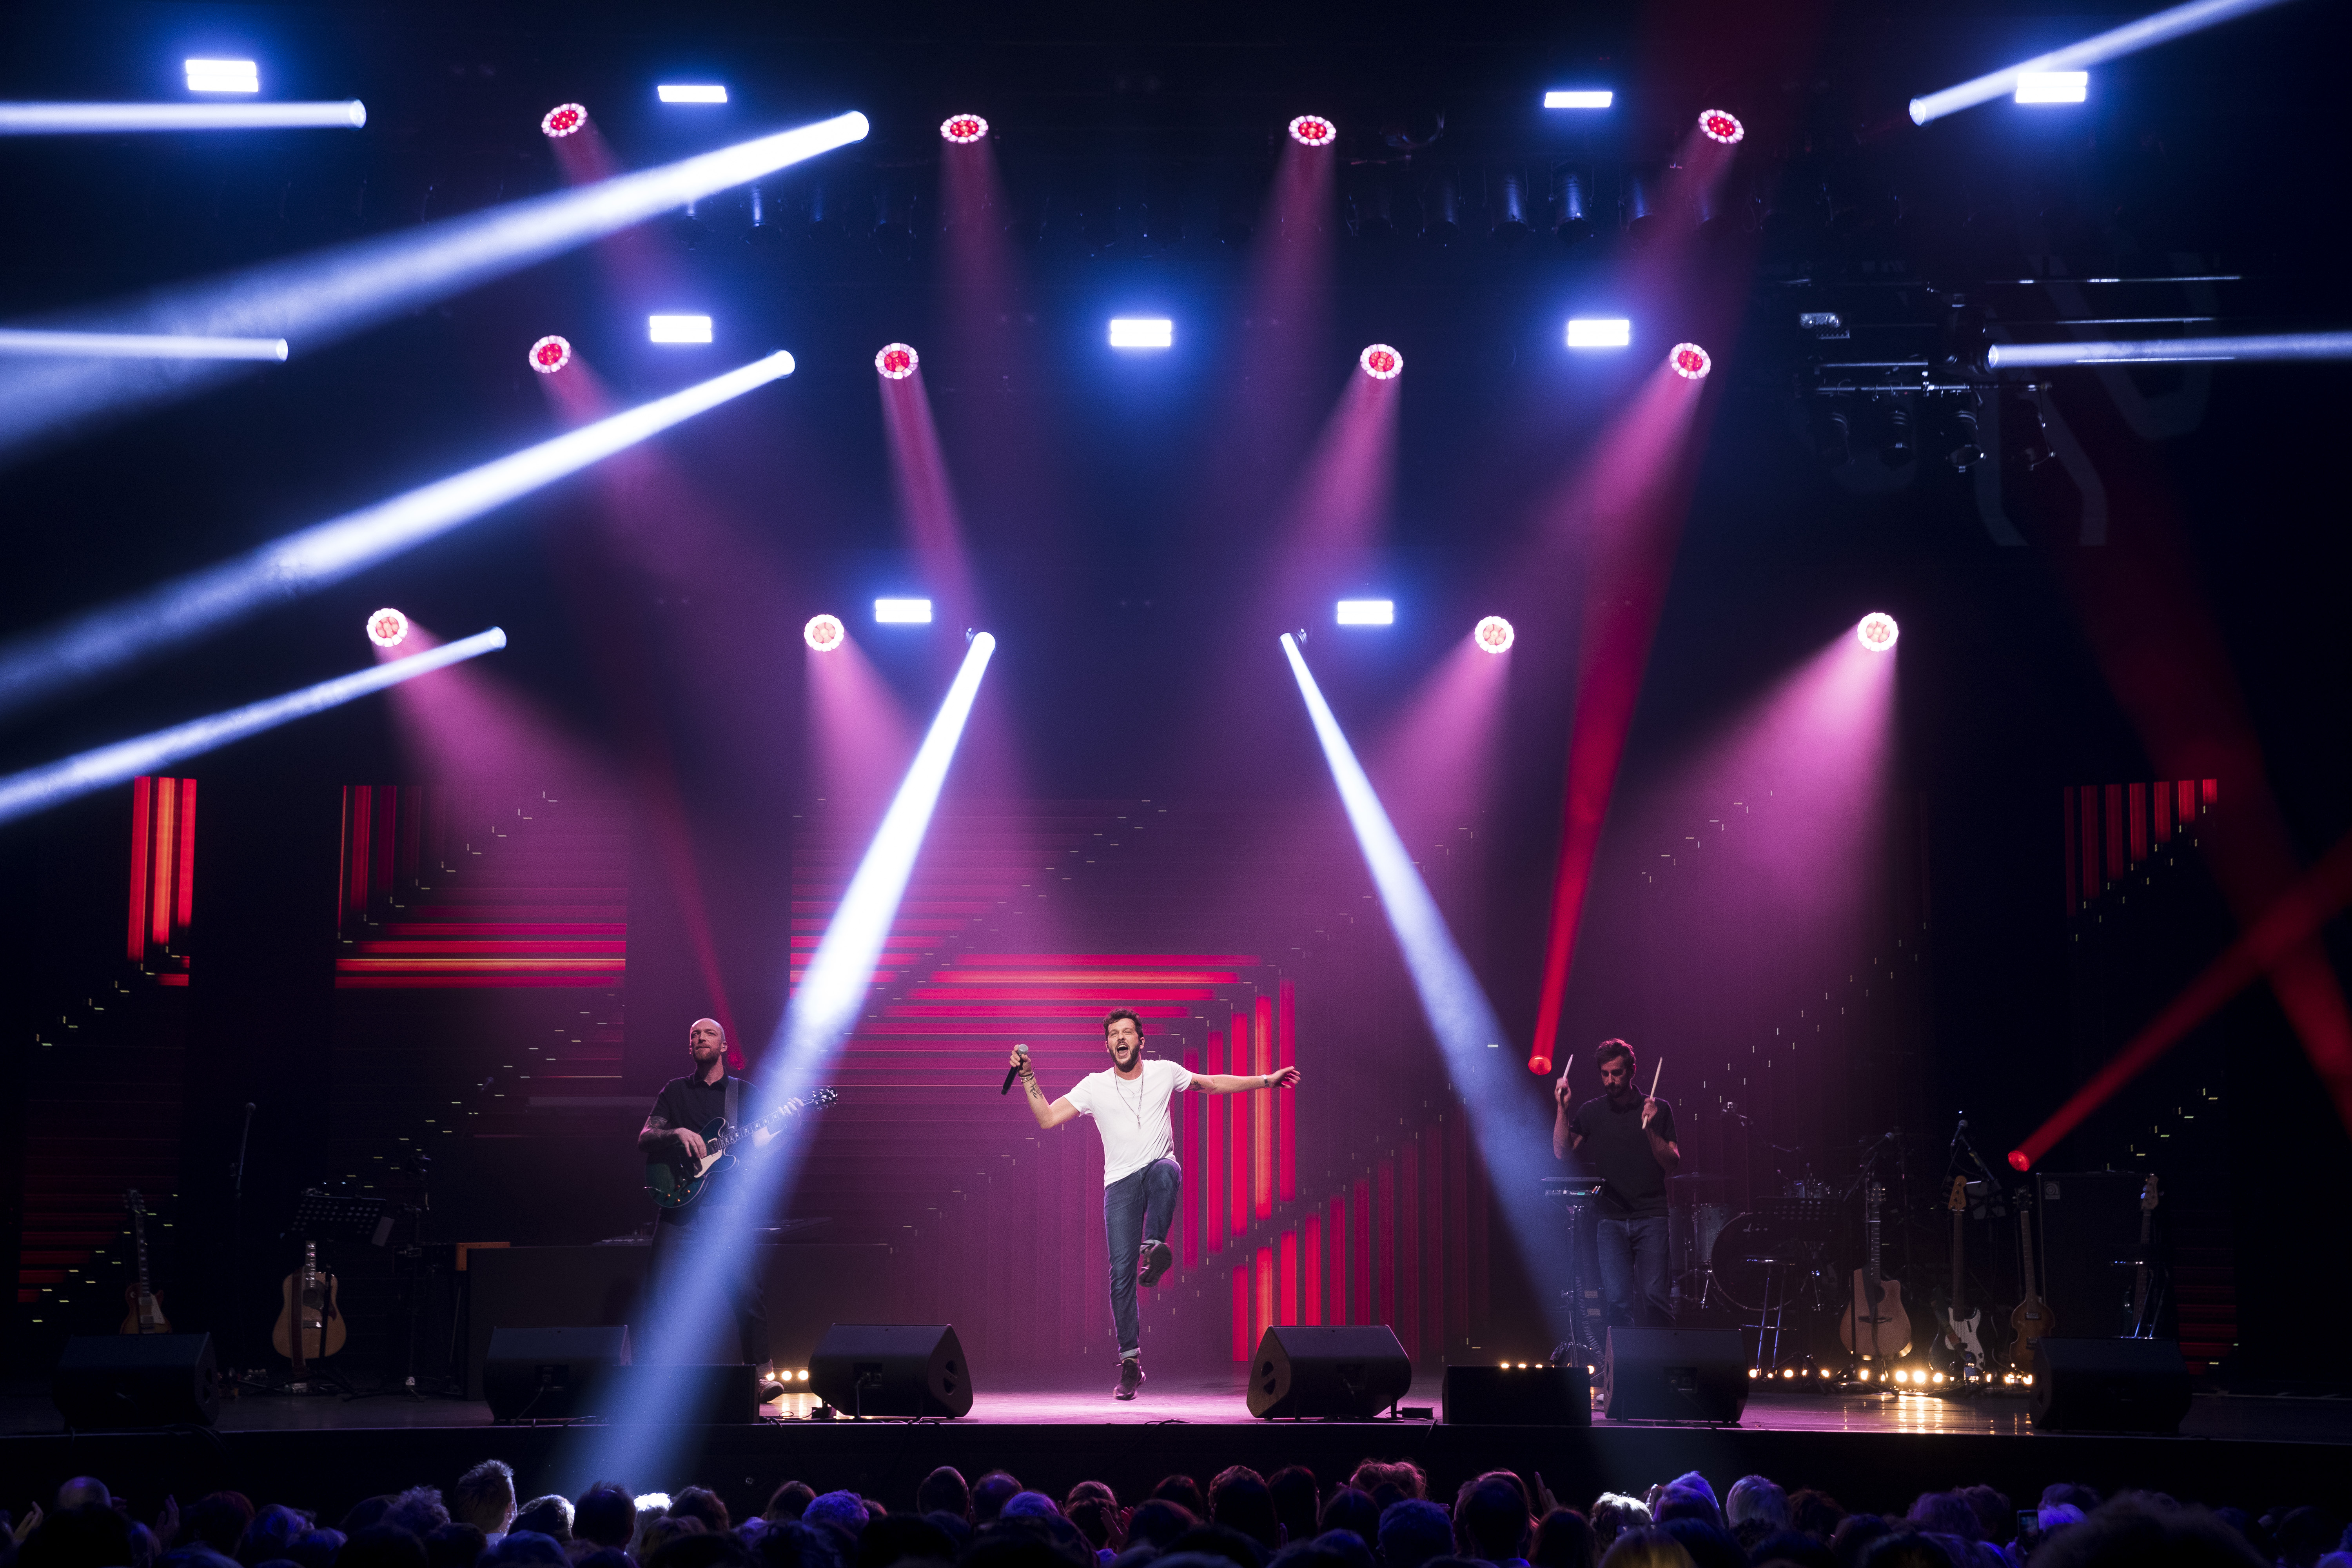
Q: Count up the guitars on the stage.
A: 7